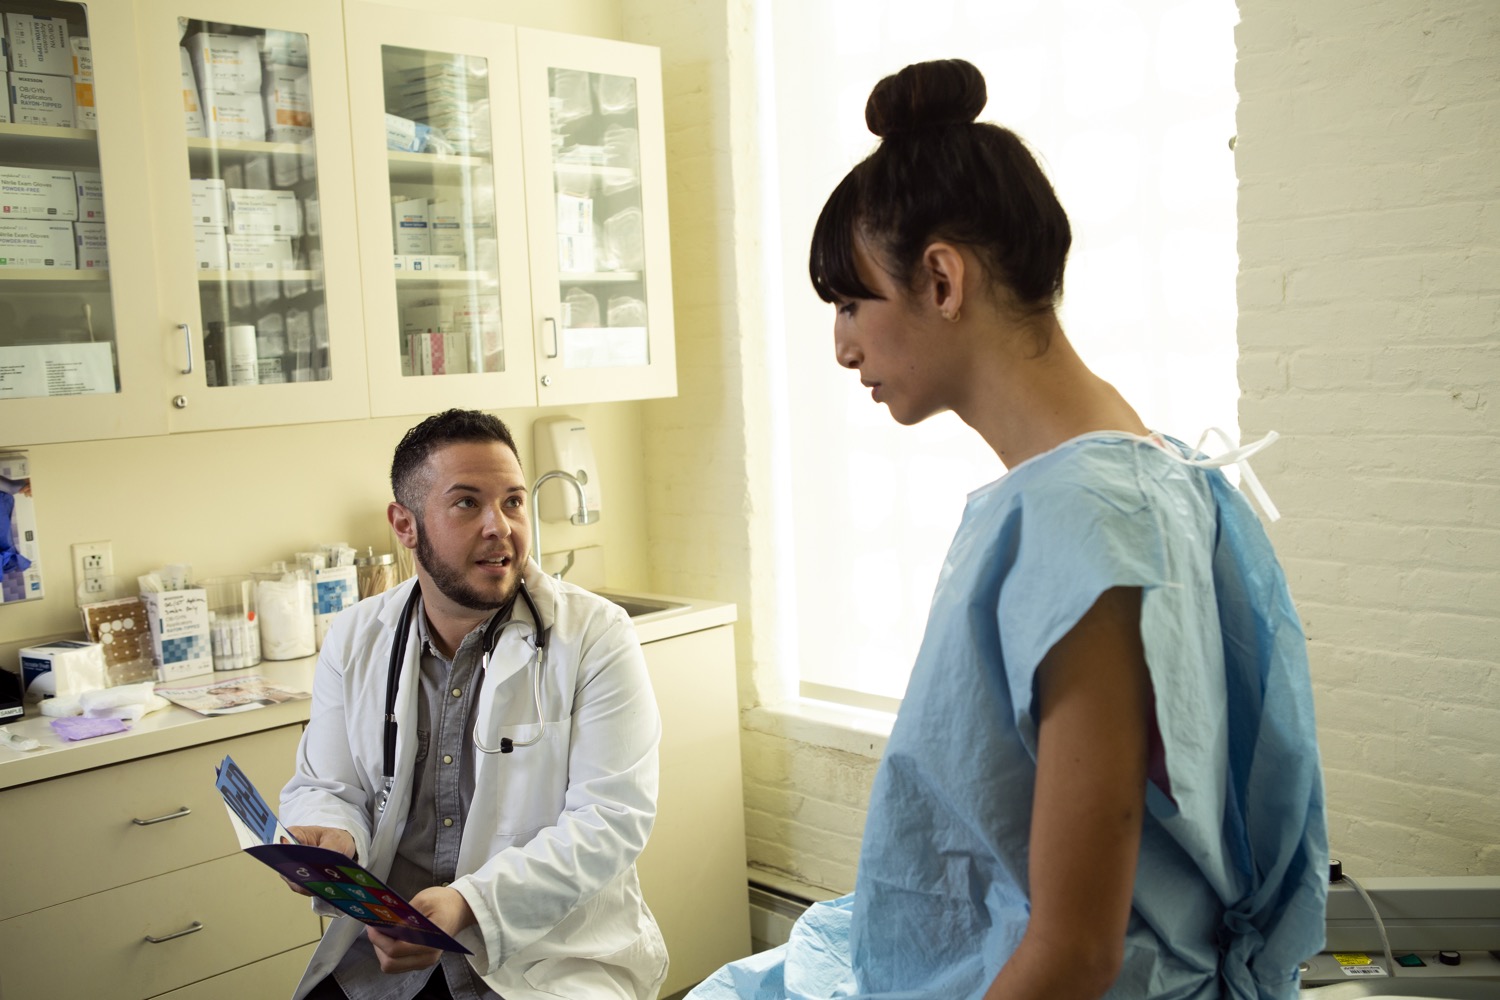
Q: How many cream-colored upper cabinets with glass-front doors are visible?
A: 4